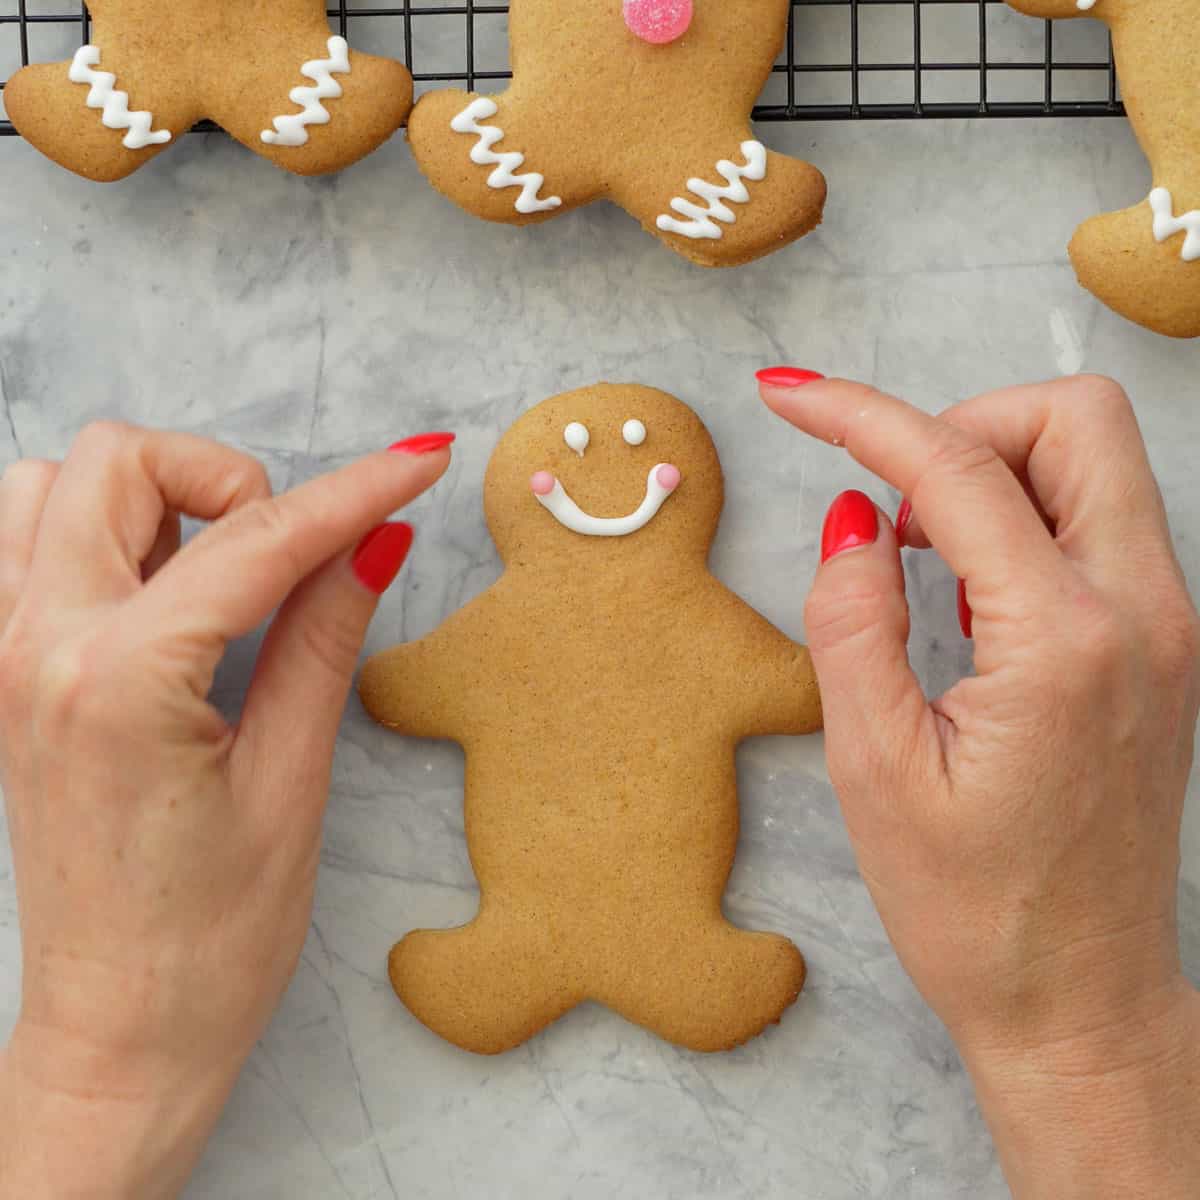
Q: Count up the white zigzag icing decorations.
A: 5